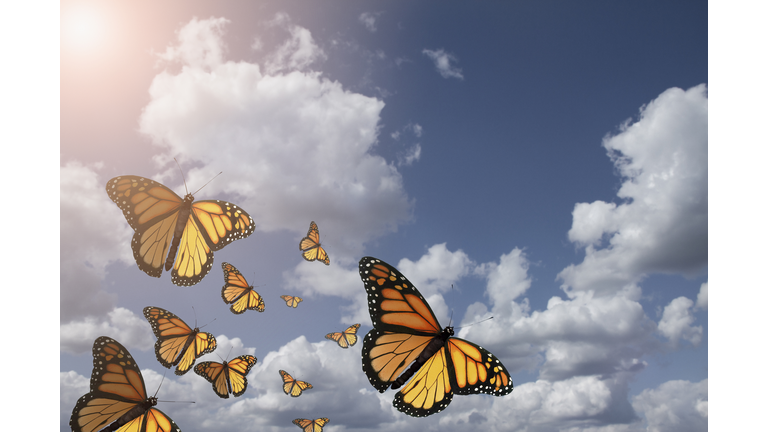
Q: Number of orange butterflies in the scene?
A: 11